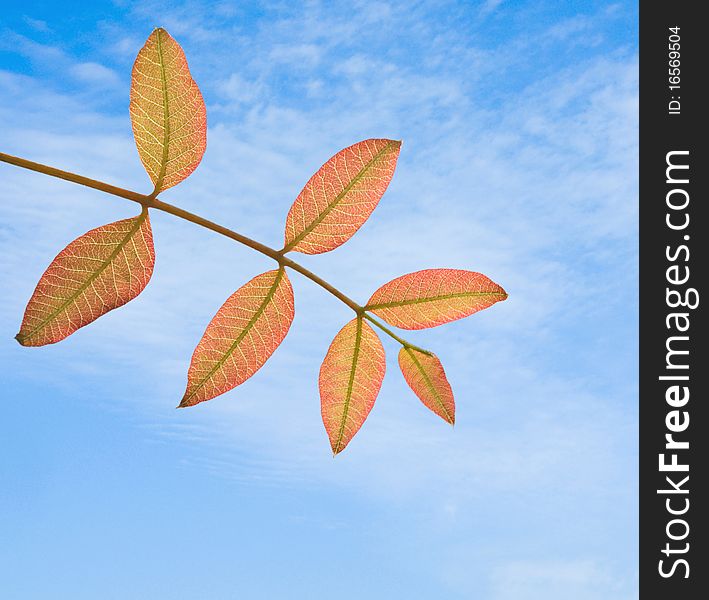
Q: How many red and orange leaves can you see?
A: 7